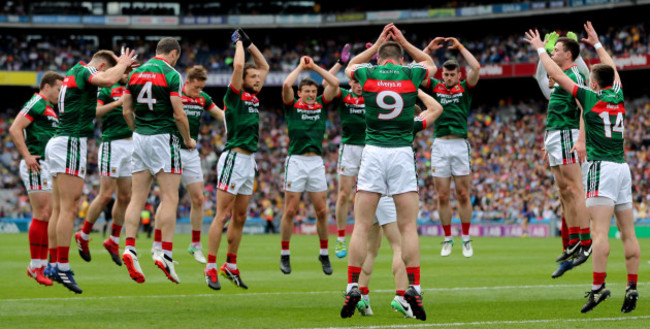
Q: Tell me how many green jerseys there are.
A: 13